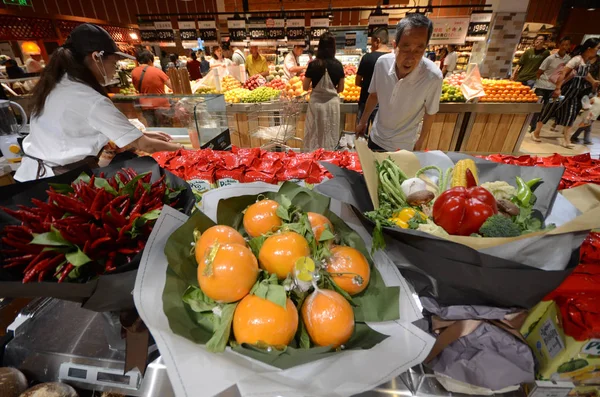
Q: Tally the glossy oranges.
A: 8